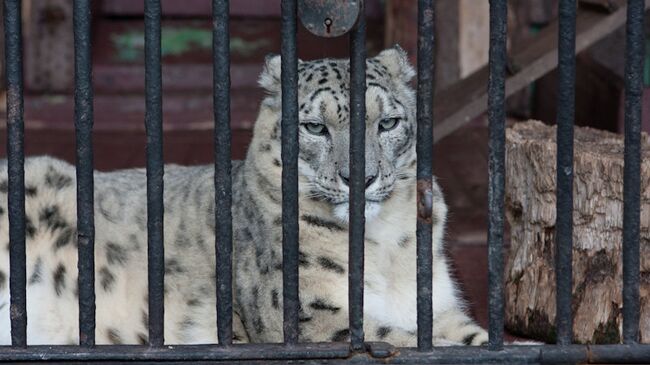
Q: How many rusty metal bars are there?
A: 10